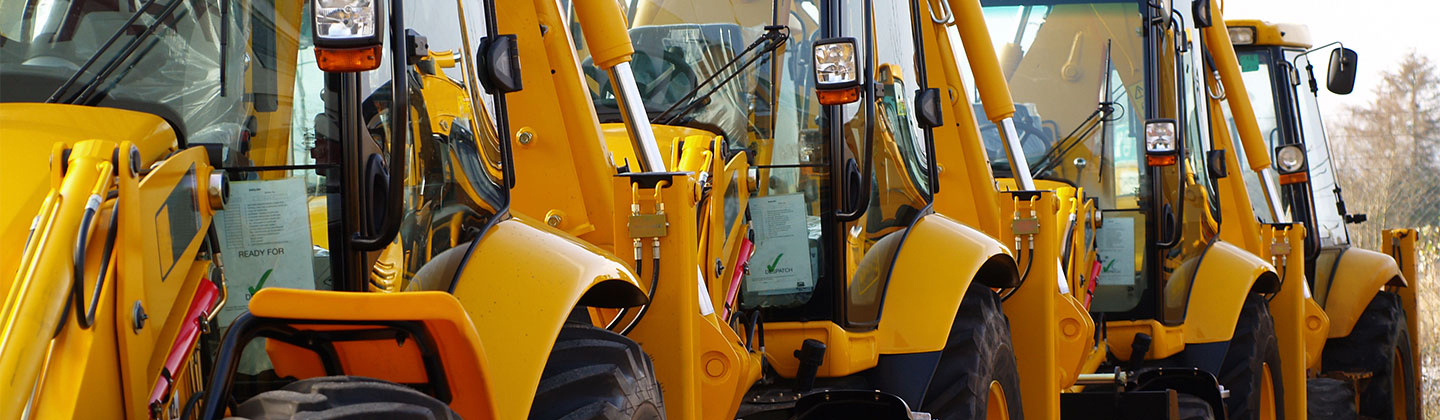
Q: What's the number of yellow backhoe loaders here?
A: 4